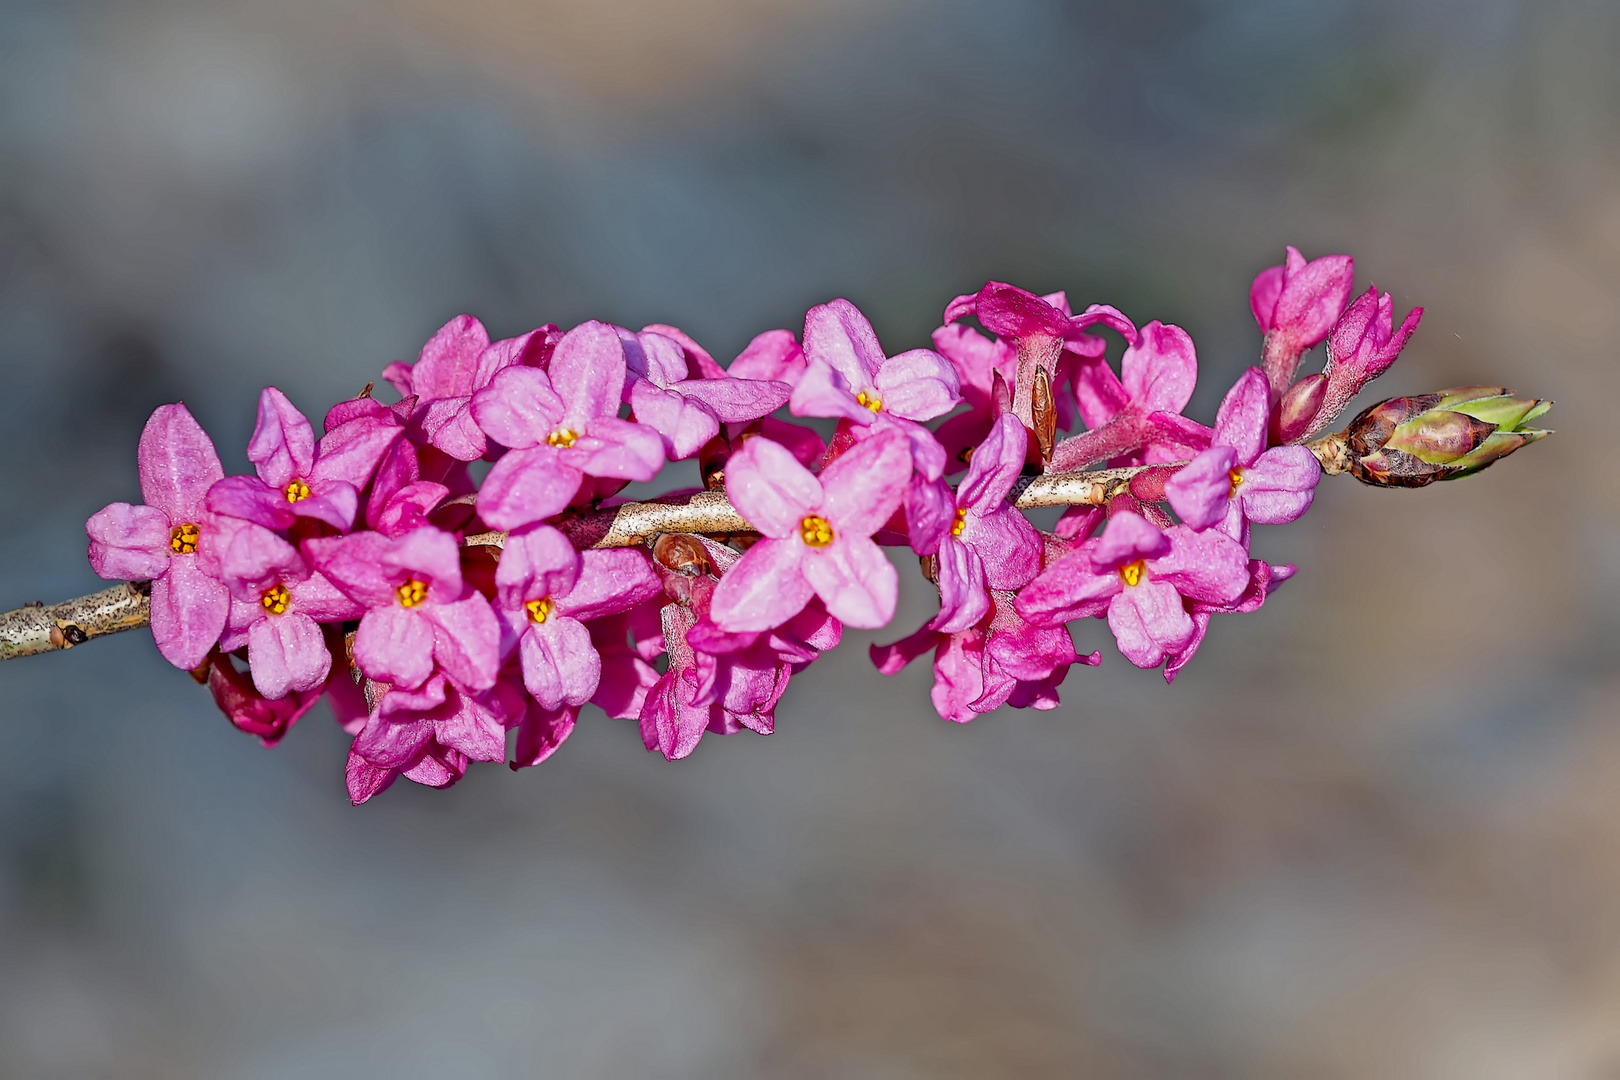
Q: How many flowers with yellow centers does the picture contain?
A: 11